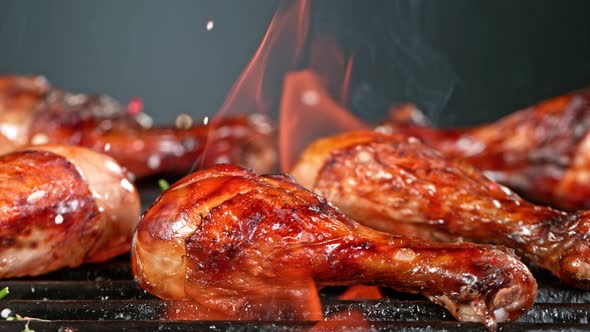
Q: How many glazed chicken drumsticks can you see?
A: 5